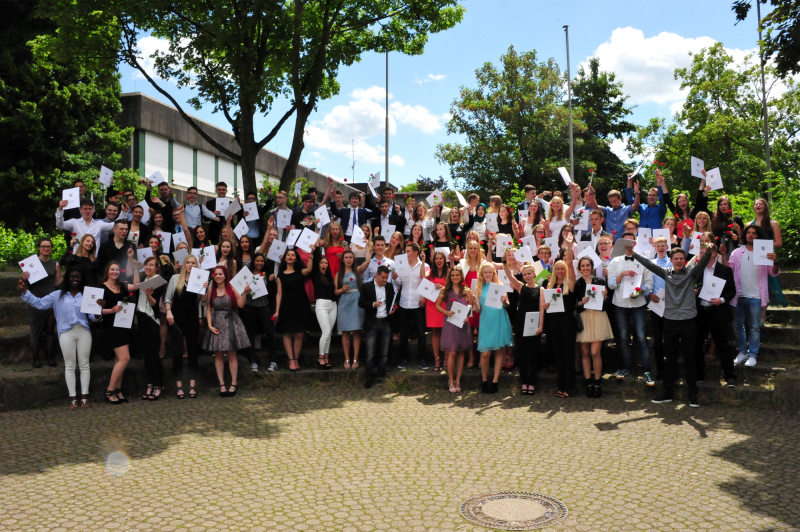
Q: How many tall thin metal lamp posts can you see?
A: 3